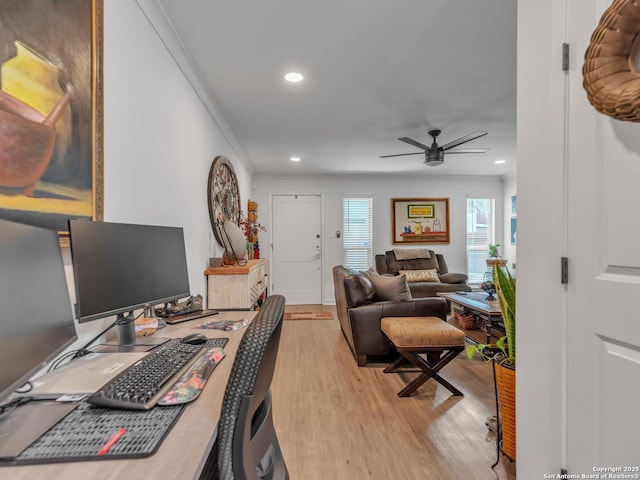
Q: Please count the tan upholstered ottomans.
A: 1